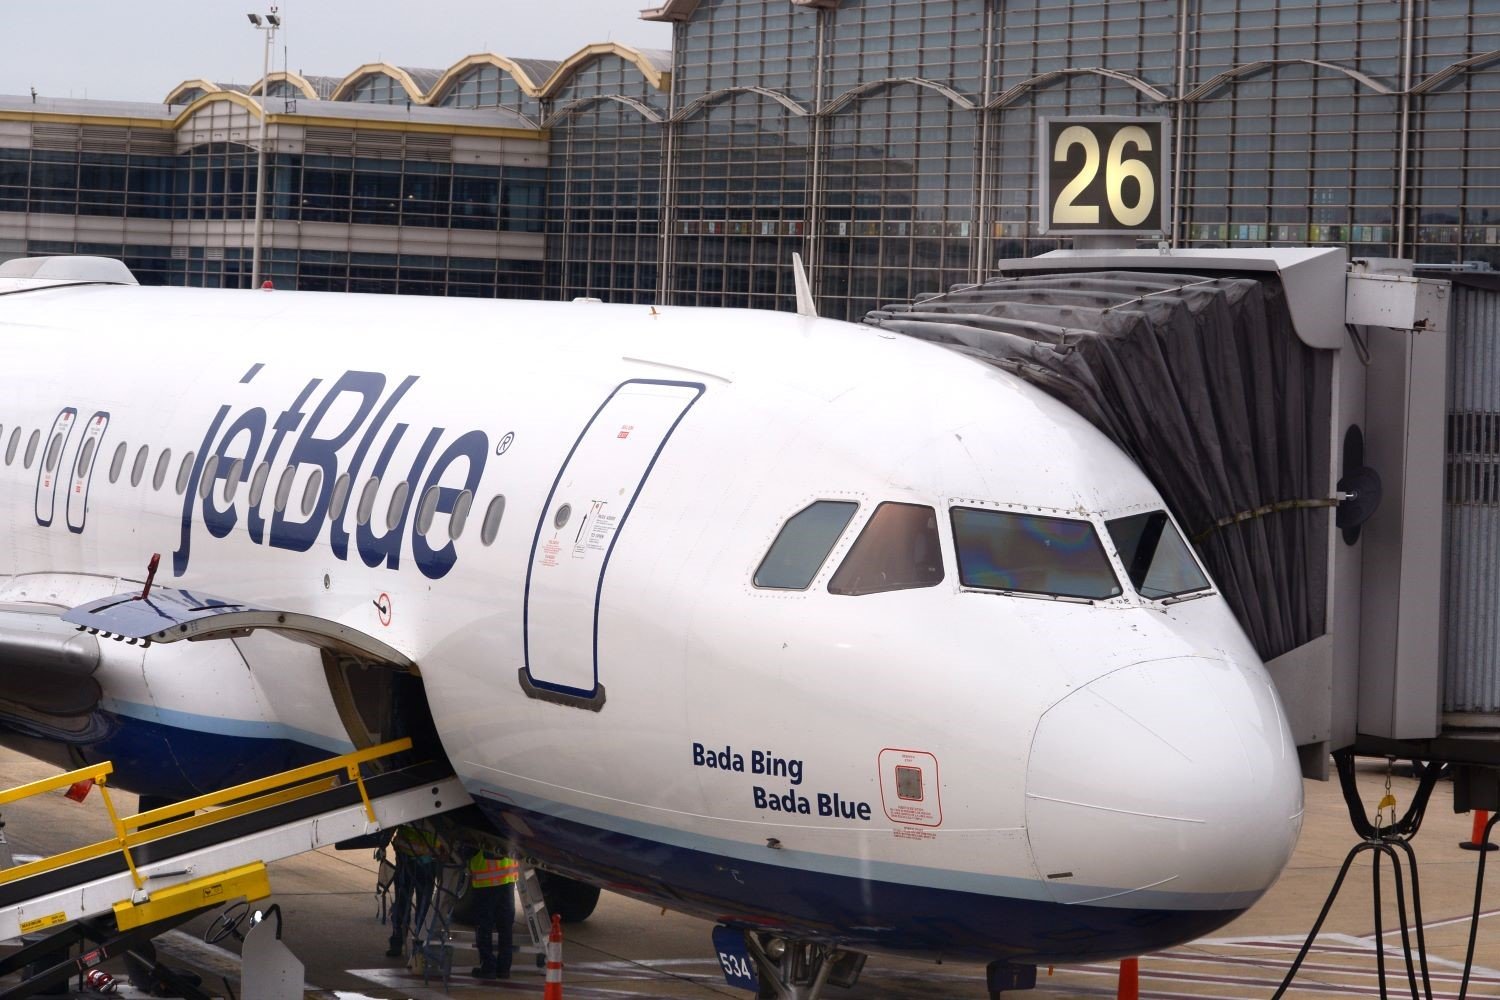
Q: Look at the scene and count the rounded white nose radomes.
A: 1